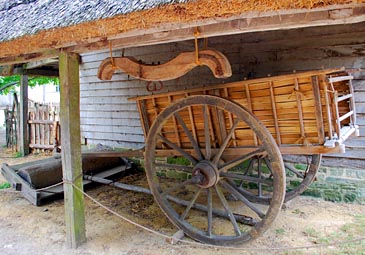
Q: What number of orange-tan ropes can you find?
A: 2